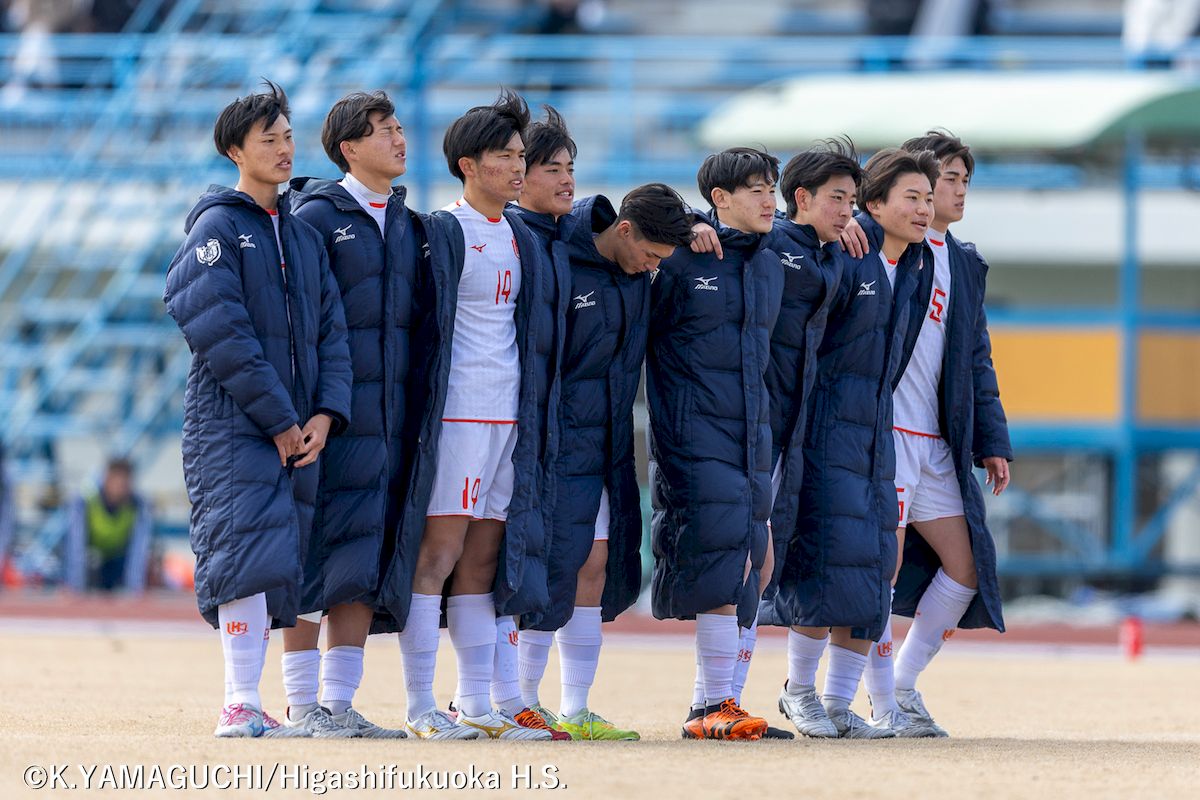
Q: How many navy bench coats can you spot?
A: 9